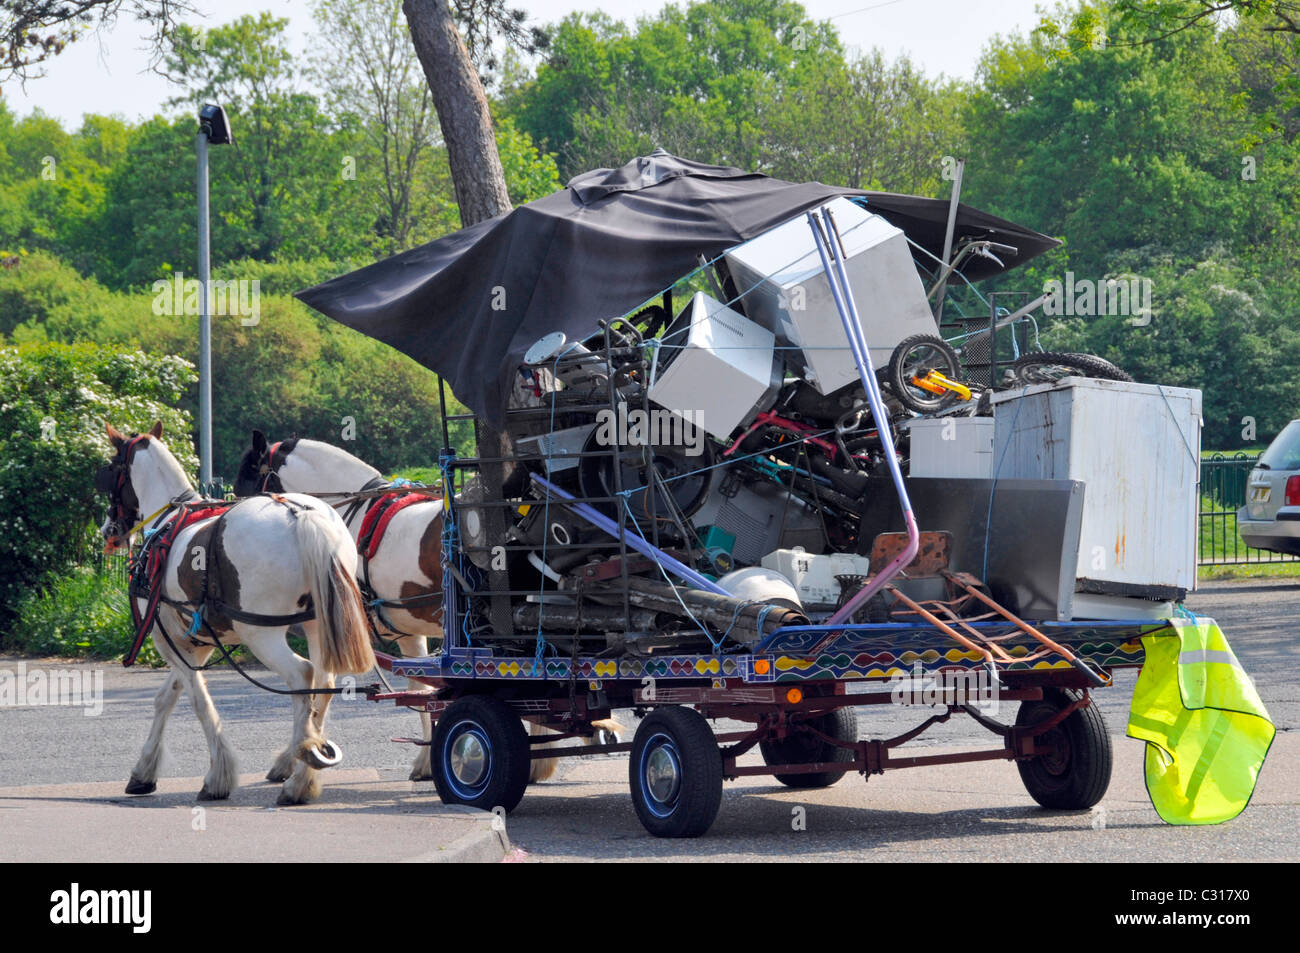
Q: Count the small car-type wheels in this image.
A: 4